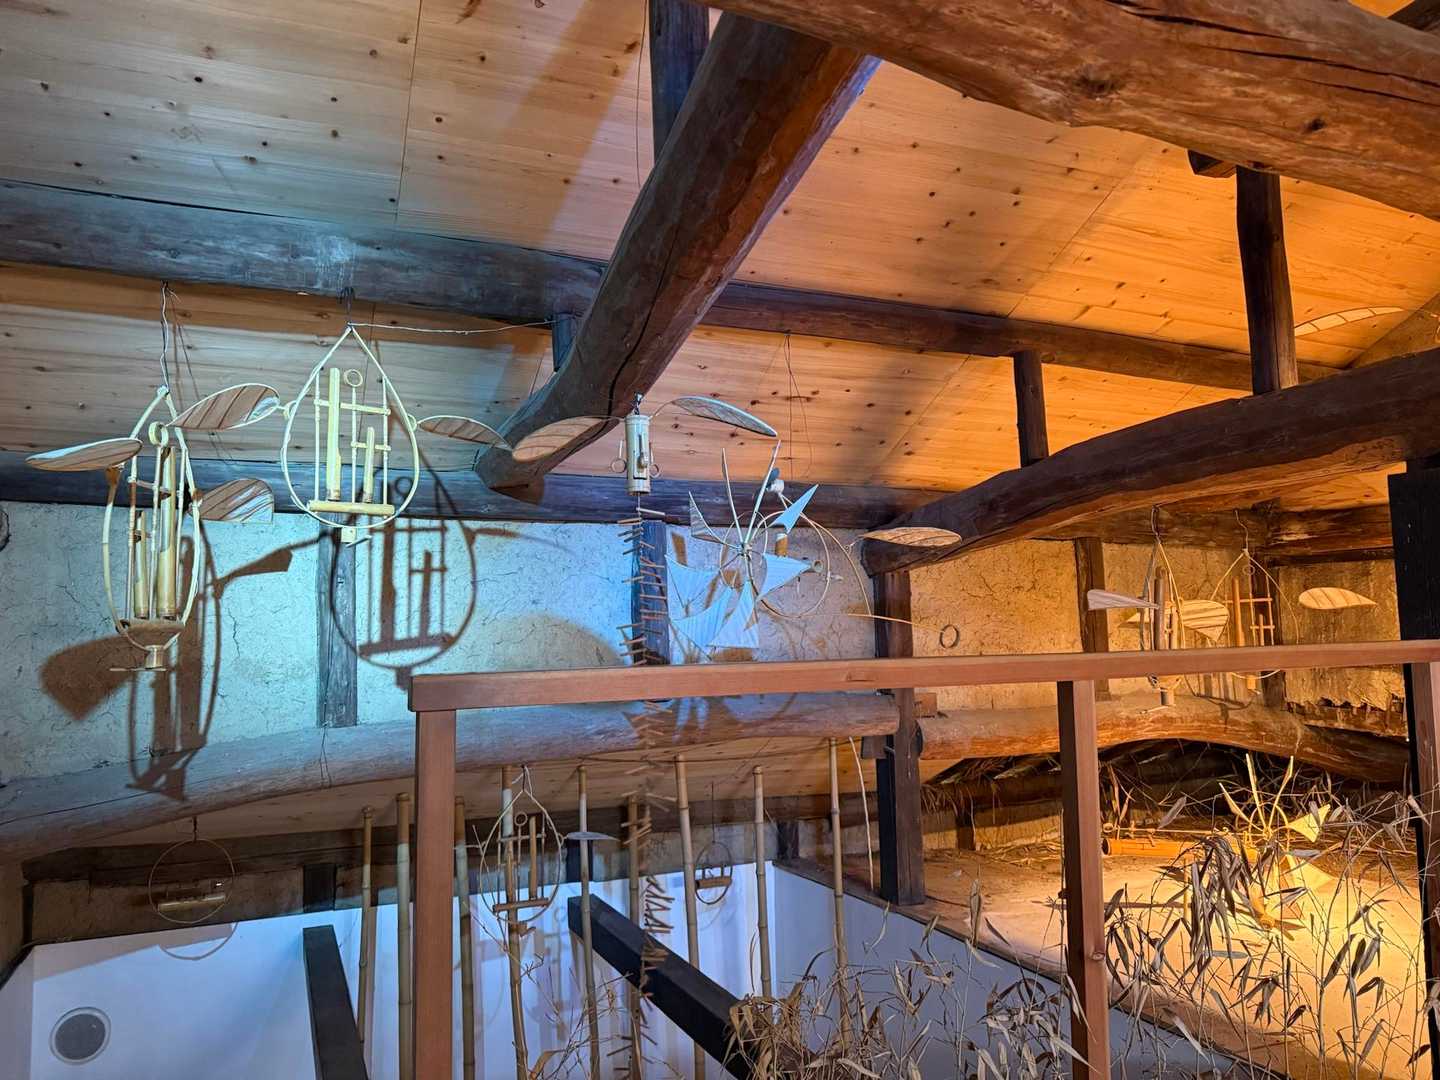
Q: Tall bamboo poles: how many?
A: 9